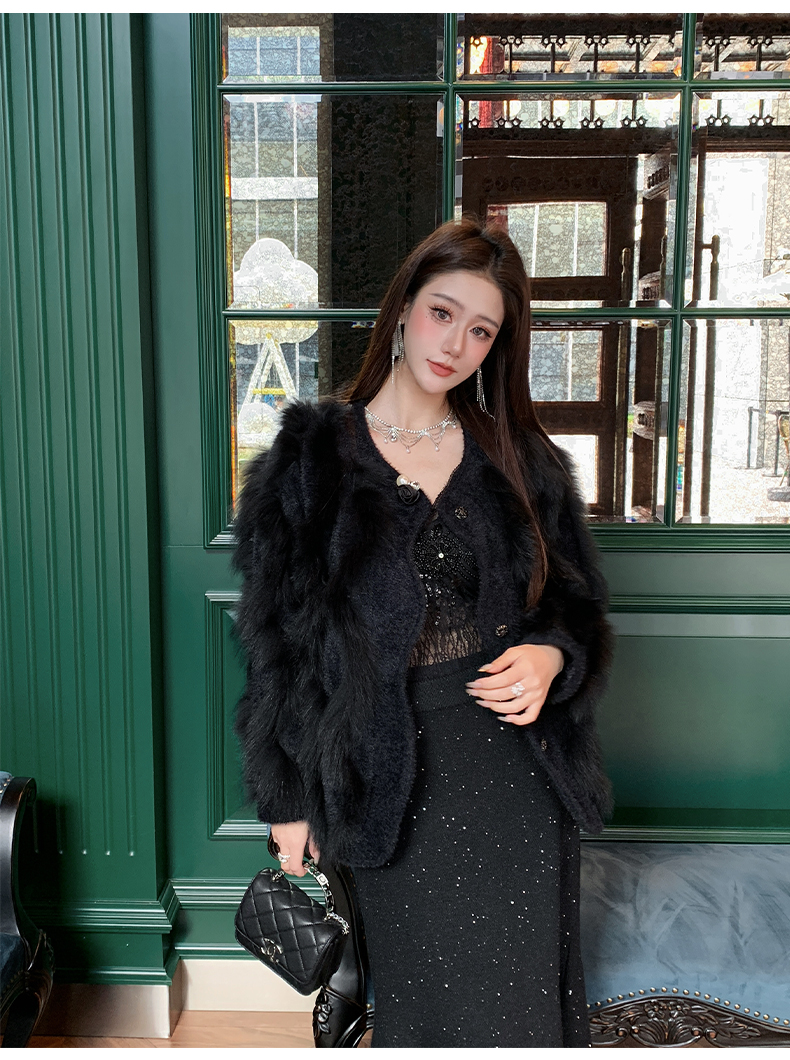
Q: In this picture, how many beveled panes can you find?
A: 9